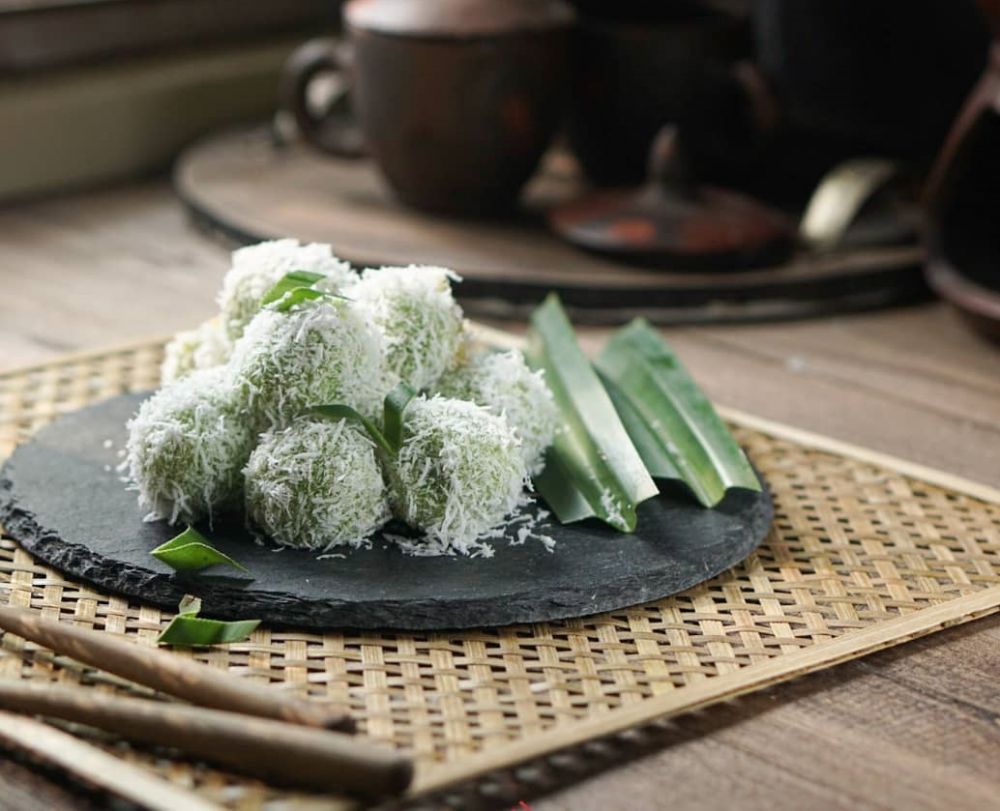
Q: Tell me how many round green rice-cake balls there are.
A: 8